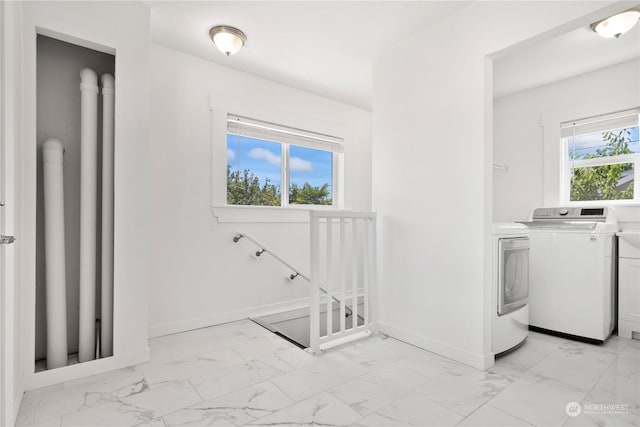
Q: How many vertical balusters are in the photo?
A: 4